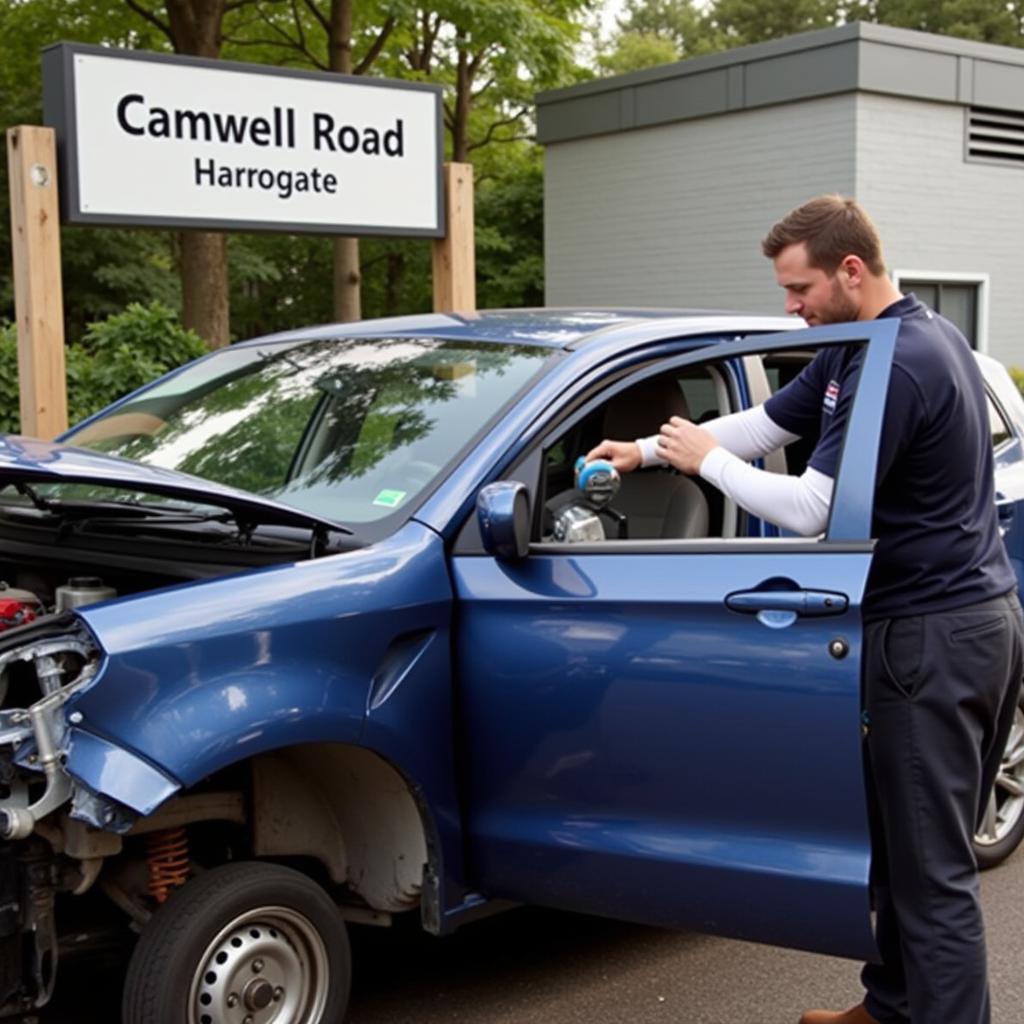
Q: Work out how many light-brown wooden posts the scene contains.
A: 2